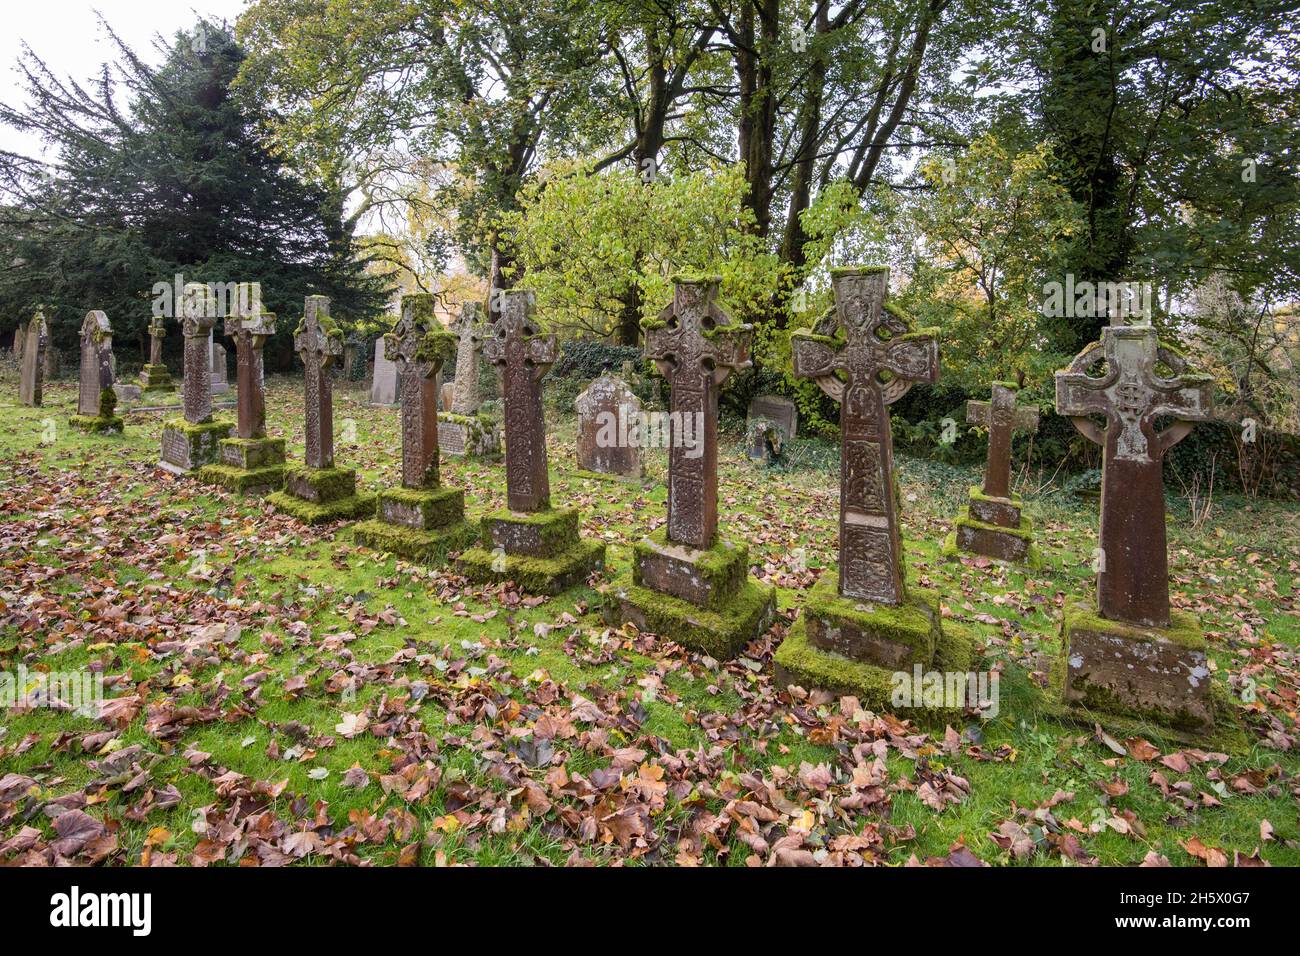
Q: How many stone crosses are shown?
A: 11